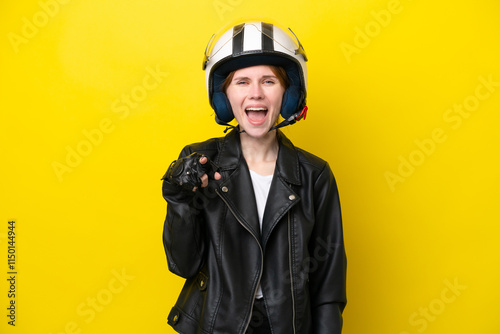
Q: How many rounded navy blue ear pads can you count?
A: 2